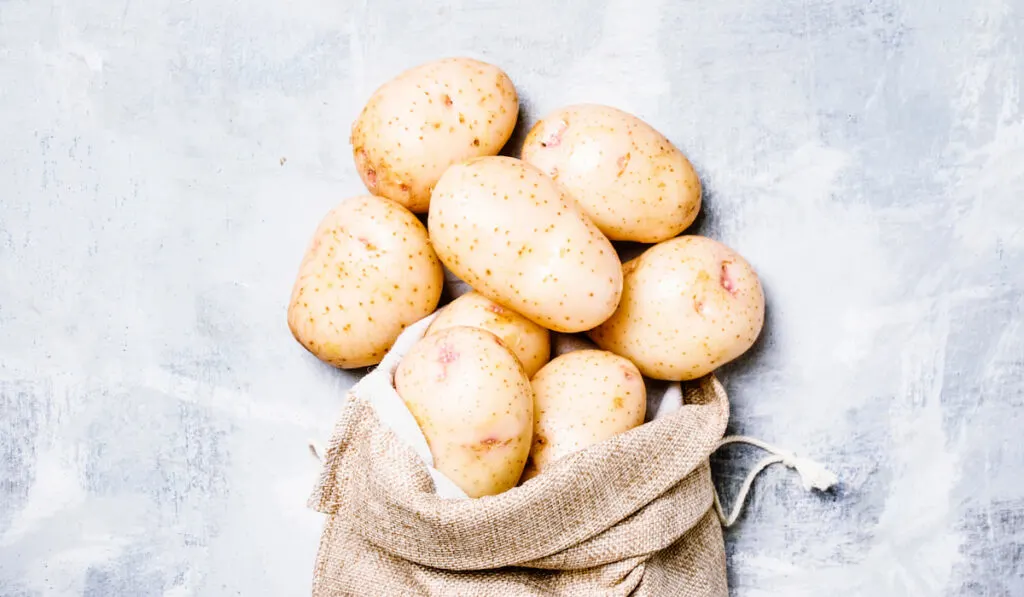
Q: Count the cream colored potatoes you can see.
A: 8